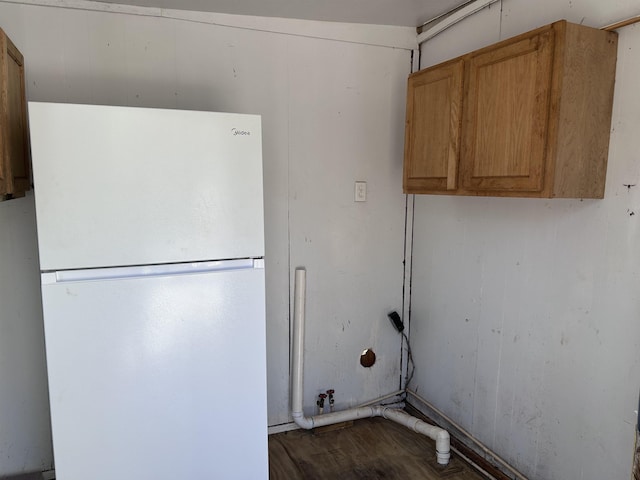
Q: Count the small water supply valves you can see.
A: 2